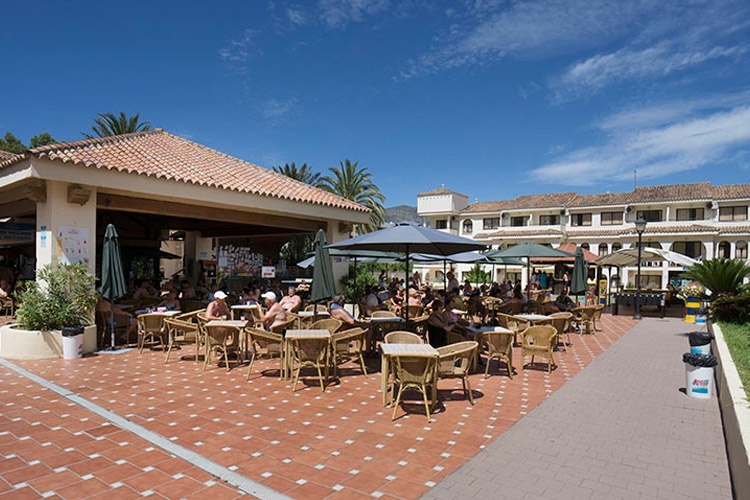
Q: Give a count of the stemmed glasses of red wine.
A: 0